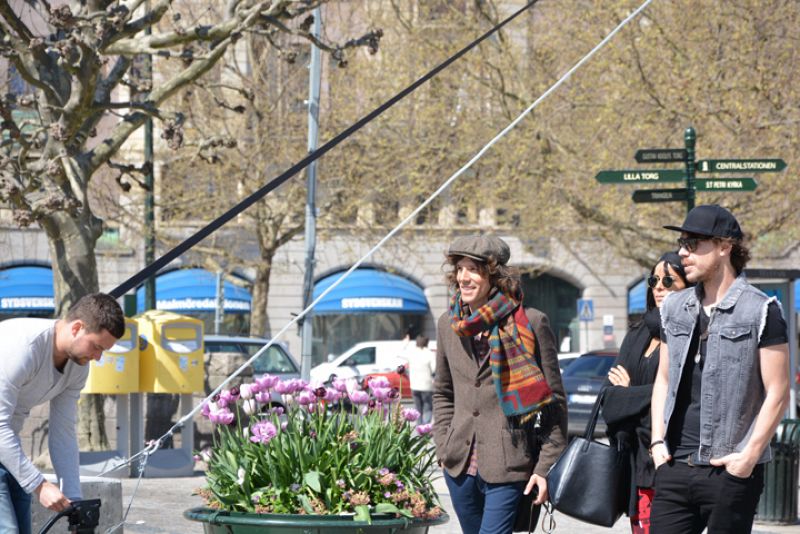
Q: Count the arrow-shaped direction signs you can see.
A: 5